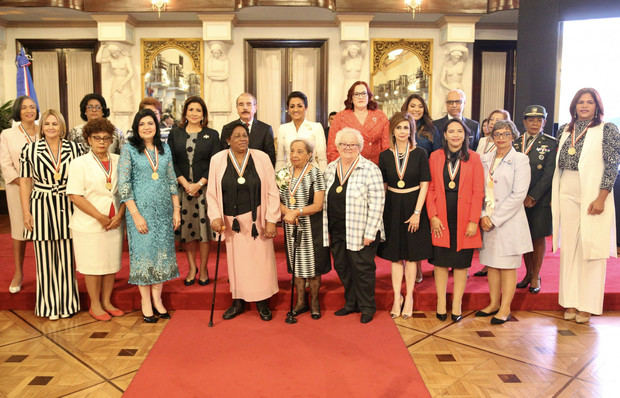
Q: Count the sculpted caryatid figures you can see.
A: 4